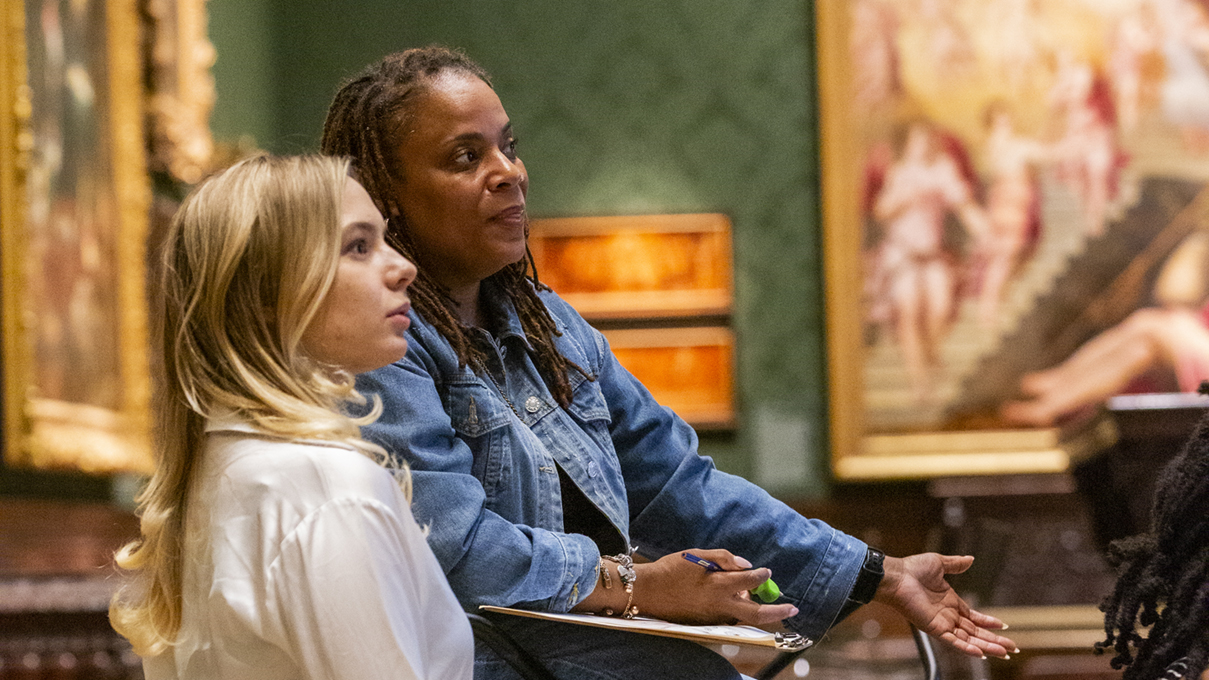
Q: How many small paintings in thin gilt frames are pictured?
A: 2